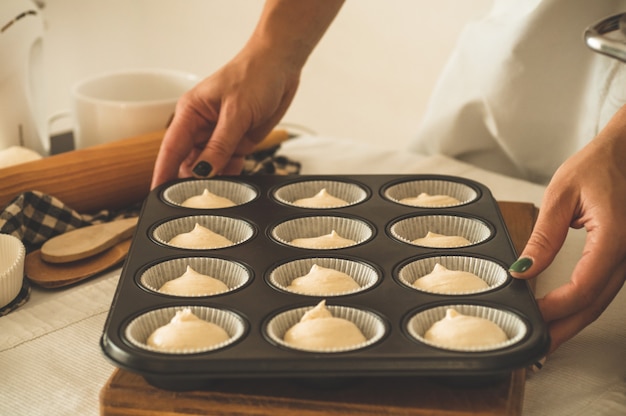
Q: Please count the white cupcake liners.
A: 13